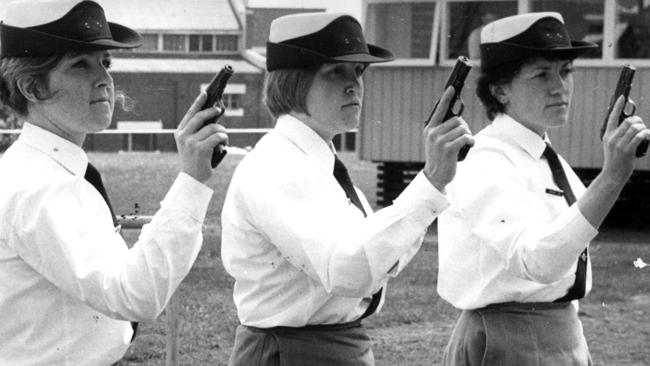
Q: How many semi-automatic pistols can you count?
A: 3